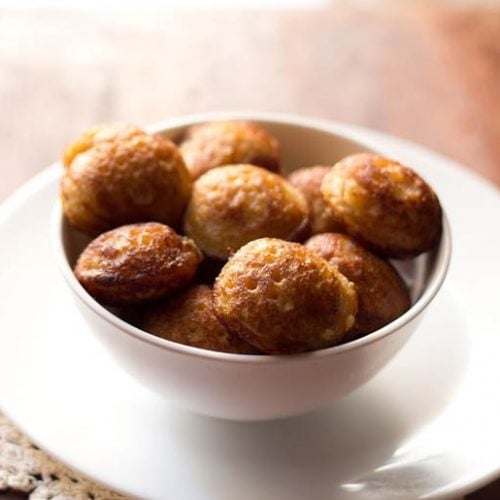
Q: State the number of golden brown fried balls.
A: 9